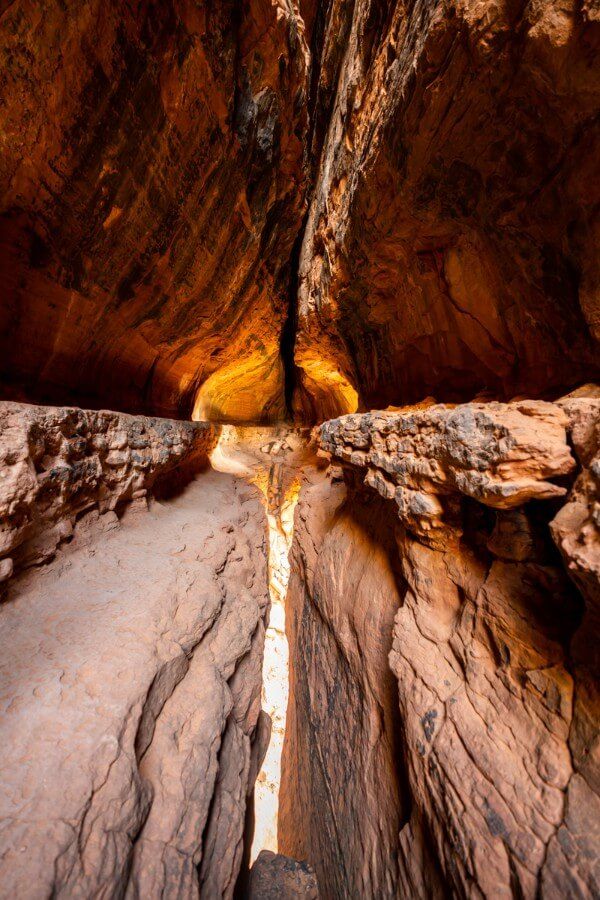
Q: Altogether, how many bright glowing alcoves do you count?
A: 2